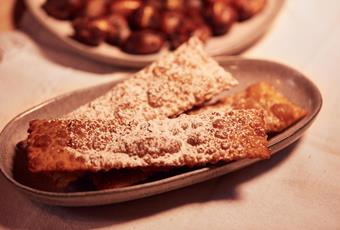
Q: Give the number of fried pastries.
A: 3